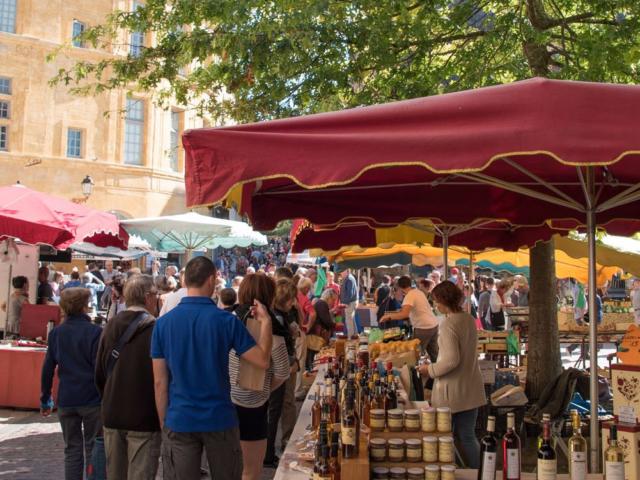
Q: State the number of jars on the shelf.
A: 15